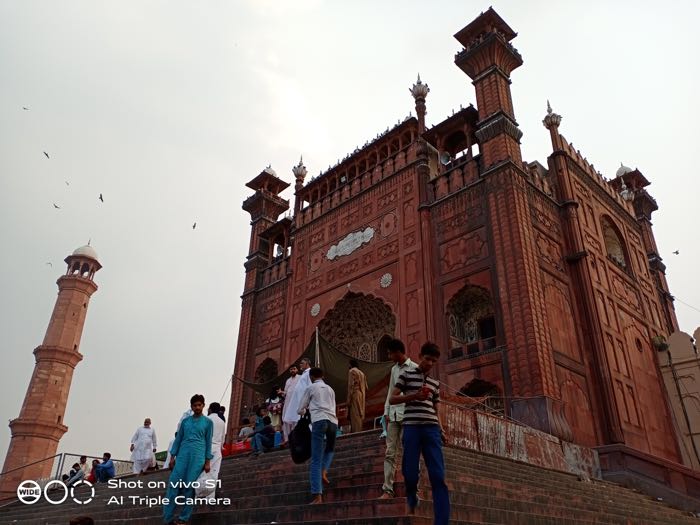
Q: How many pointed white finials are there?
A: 4